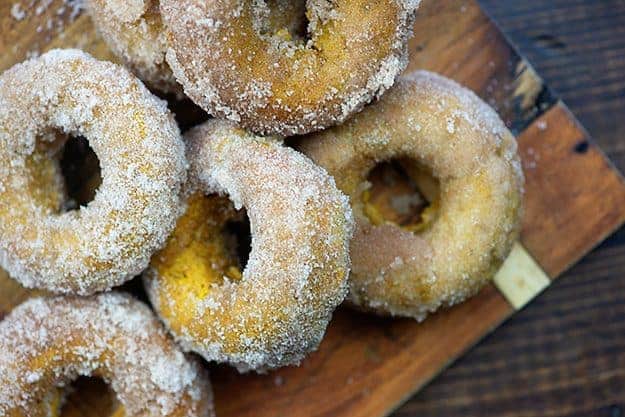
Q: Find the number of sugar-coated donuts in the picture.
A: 6